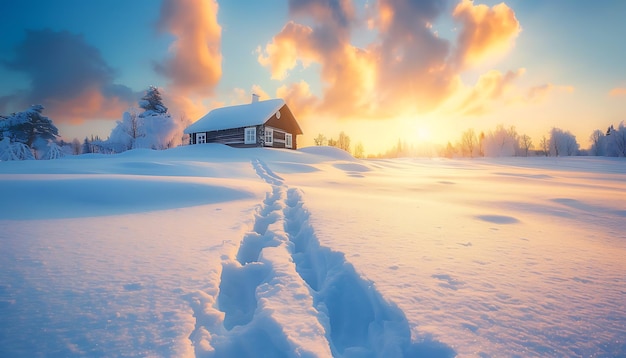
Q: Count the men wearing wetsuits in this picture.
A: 0